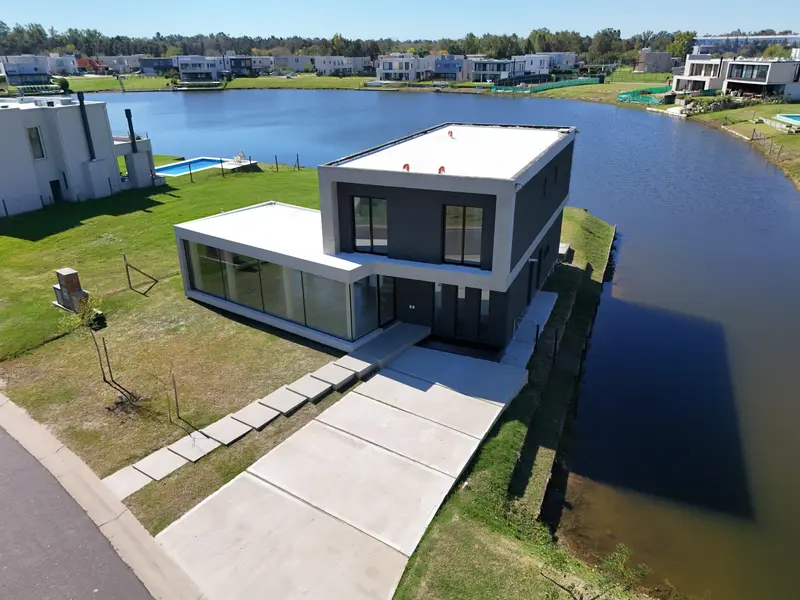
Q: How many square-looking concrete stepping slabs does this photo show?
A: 9